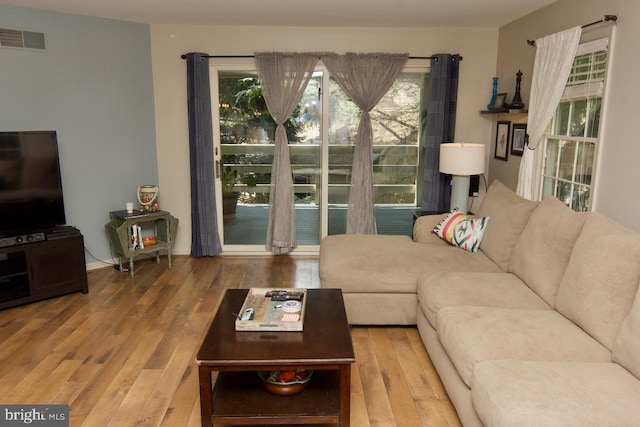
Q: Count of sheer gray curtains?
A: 2